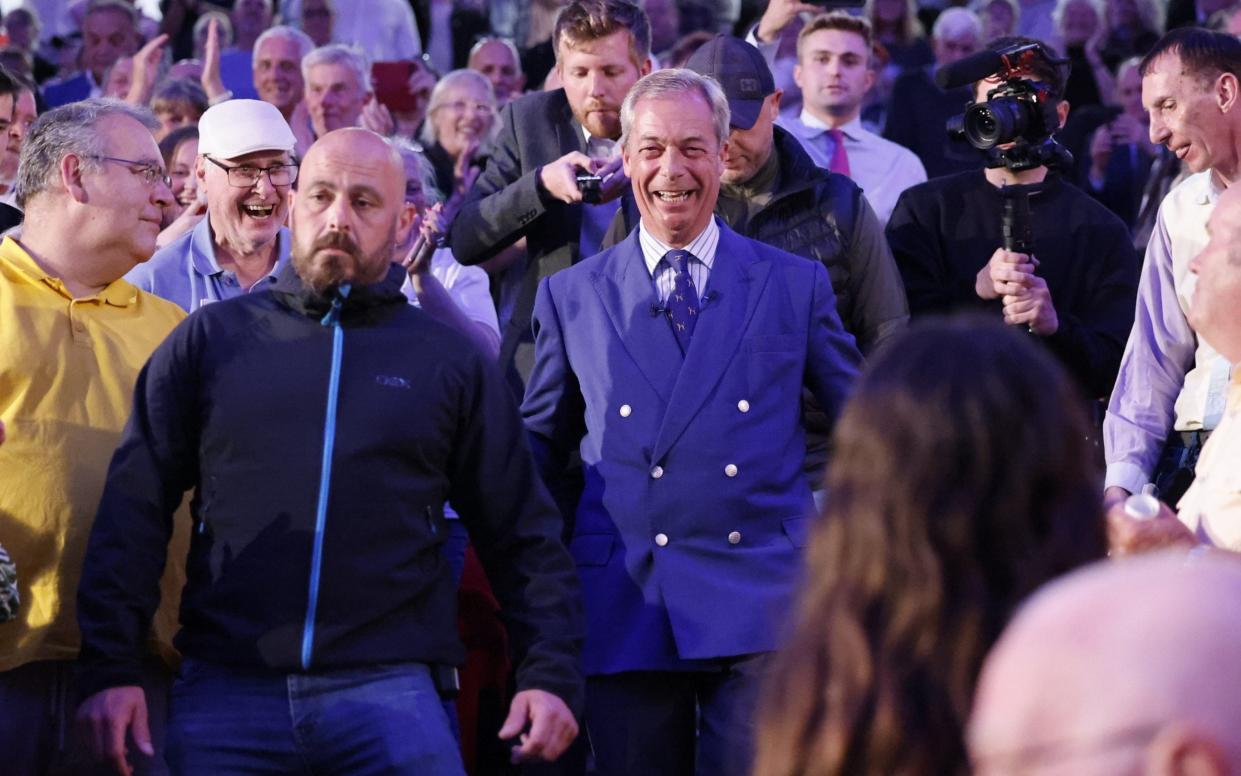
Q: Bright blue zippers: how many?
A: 1